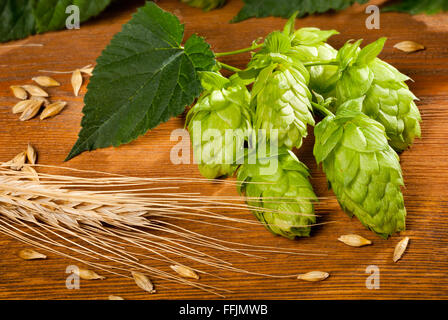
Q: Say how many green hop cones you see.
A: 6